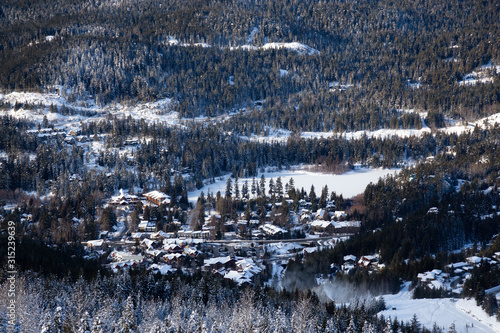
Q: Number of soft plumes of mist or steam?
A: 1